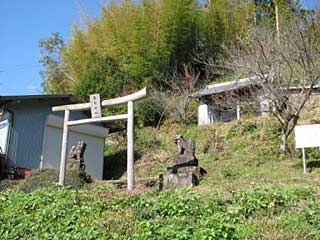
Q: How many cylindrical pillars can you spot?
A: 2